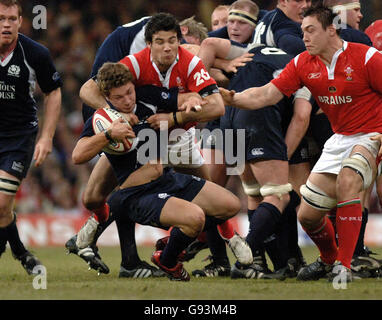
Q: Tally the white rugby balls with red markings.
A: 1